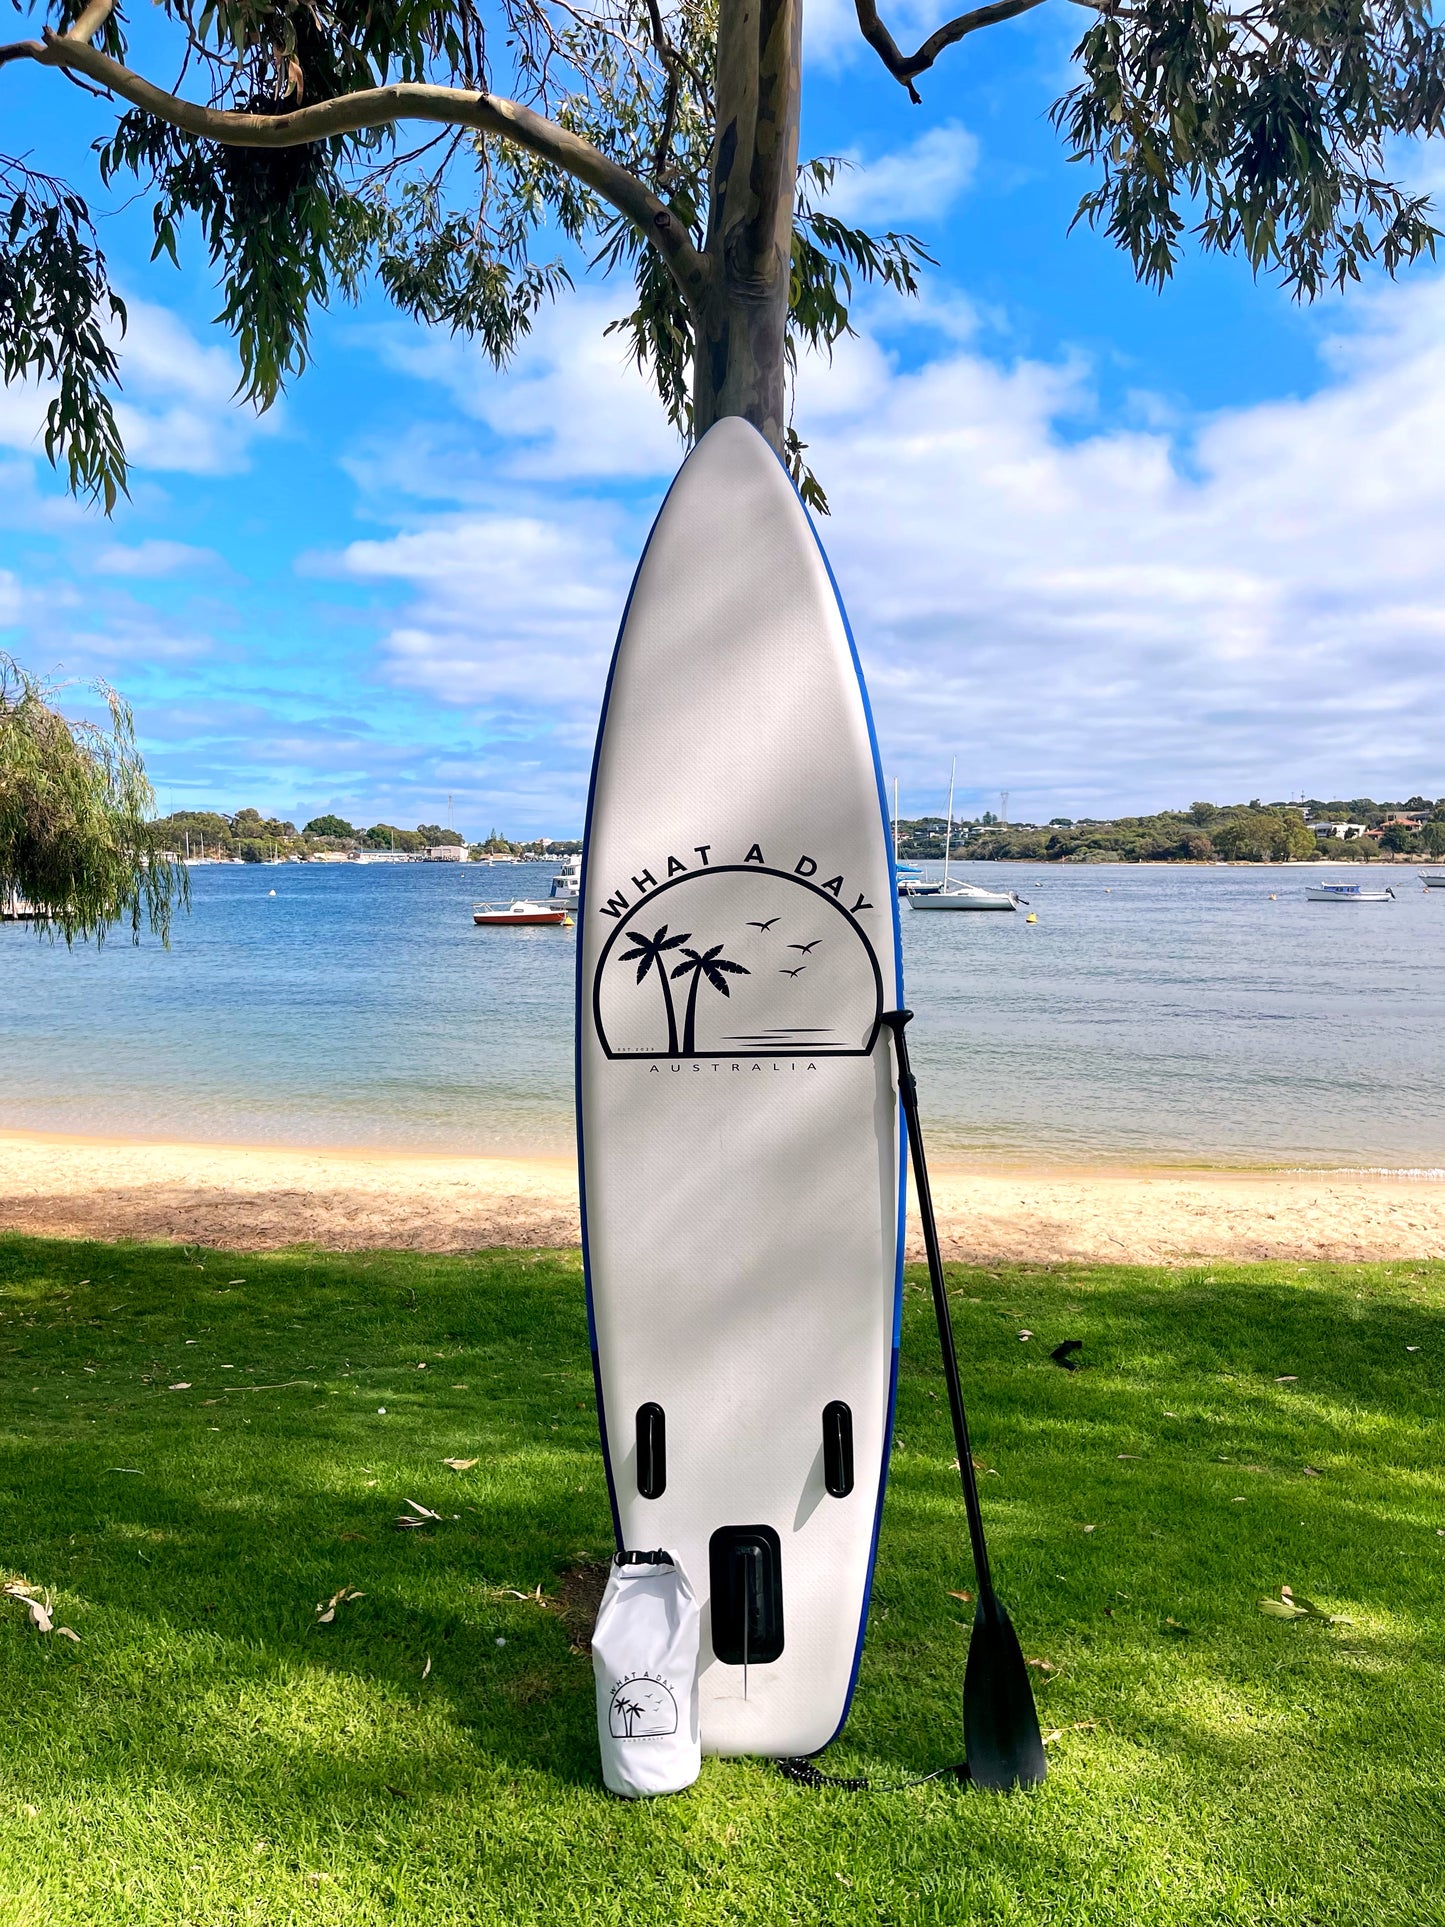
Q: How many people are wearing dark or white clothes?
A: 0